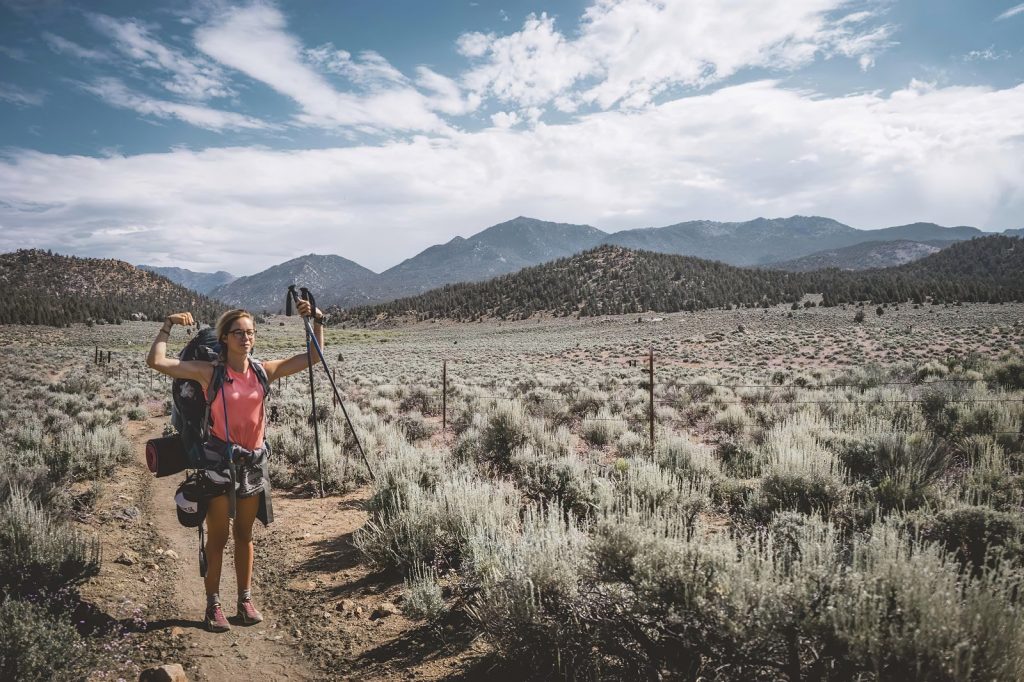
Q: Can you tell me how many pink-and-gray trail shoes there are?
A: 2